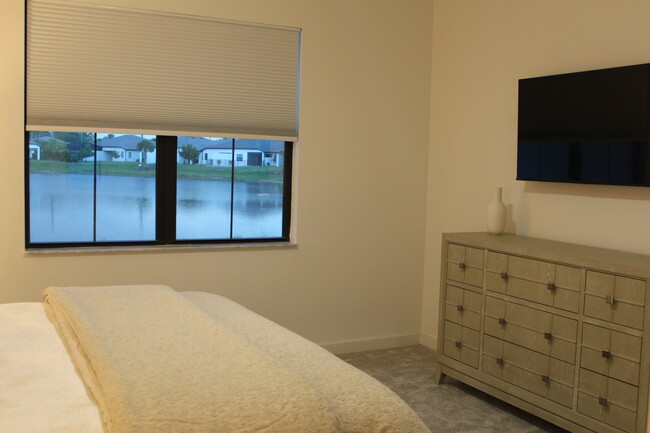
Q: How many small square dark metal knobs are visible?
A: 12